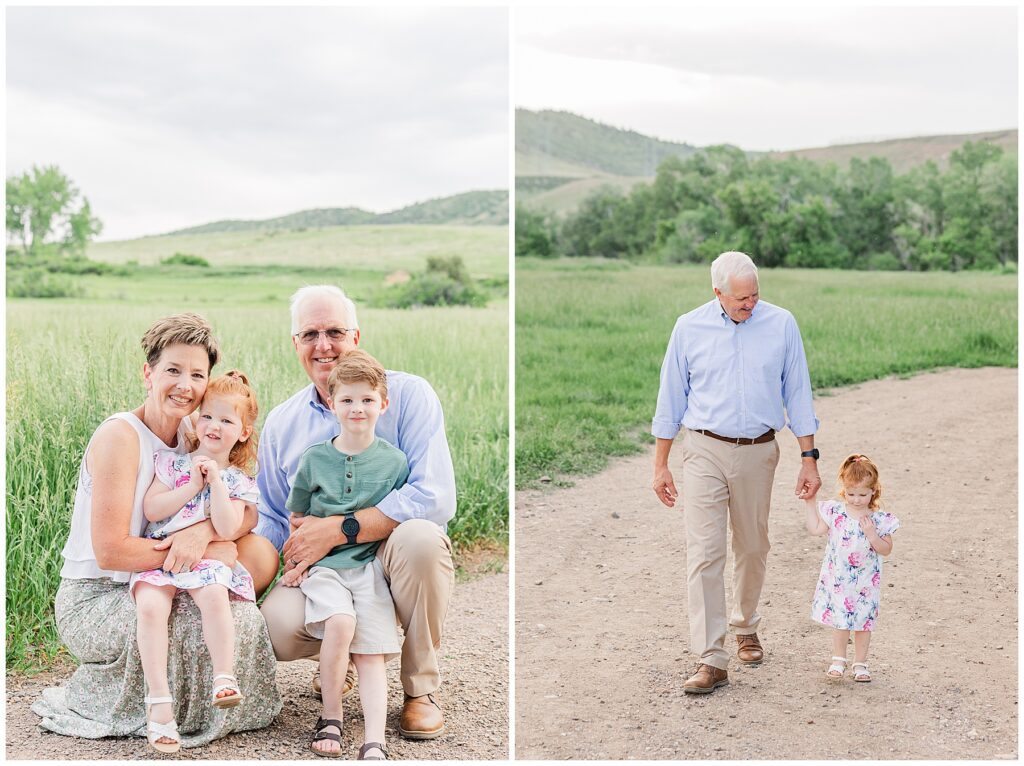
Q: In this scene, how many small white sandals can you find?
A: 4